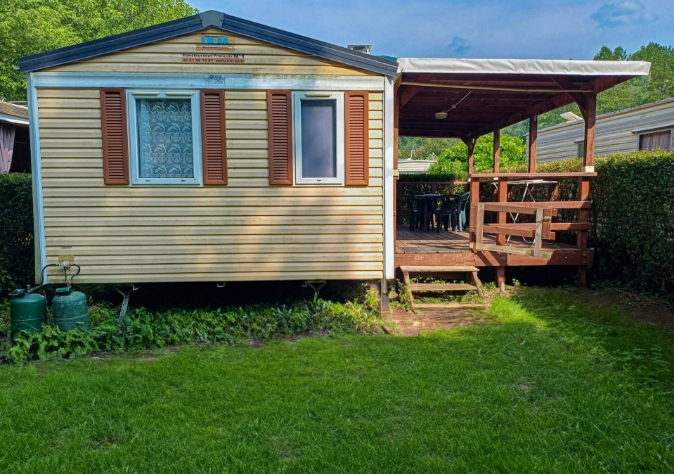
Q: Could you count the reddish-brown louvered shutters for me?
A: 4